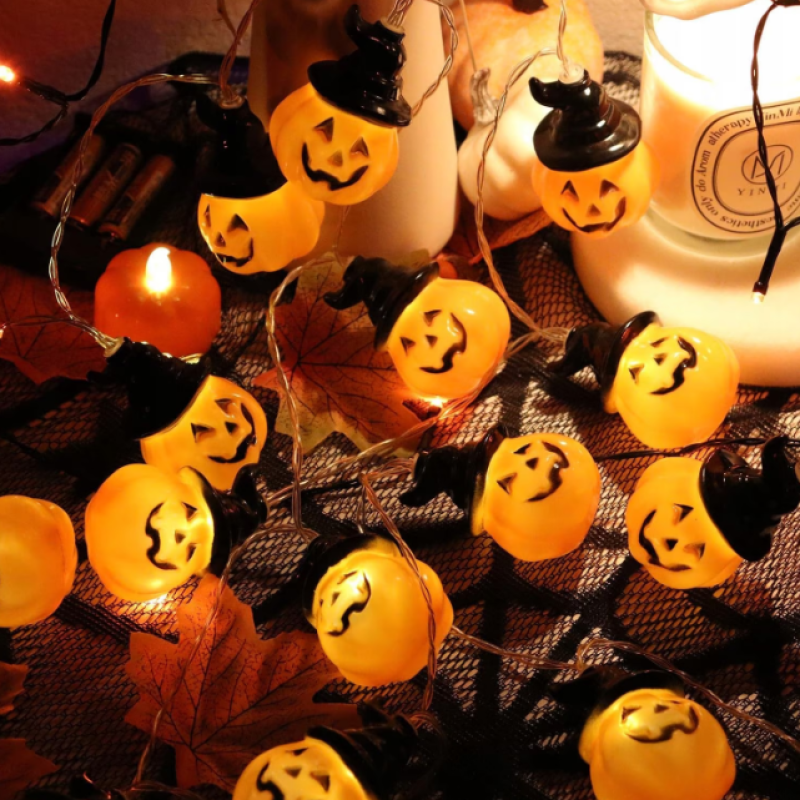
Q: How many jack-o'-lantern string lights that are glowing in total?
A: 13